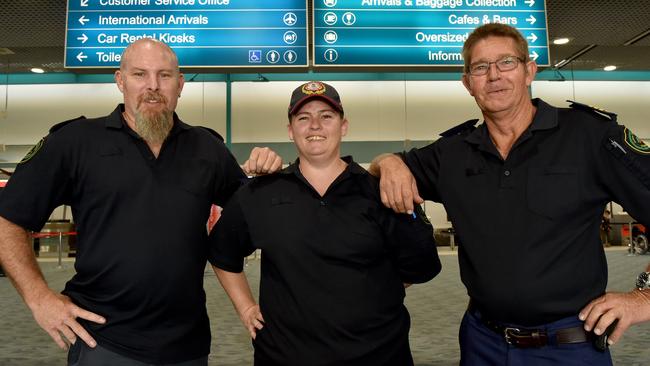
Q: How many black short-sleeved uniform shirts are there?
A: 3